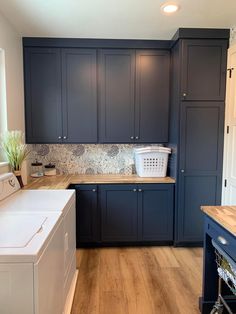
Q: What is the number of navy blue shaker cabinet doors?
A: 9